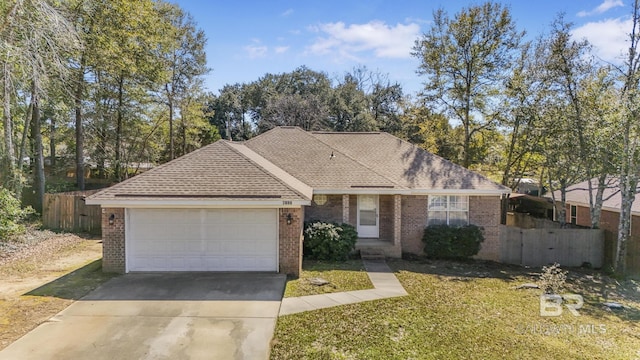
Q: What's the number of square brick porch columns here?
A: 2